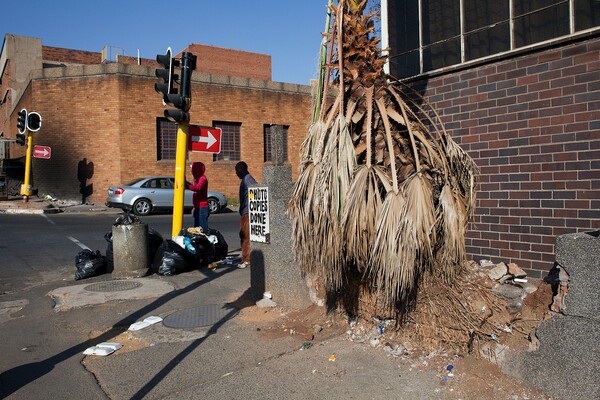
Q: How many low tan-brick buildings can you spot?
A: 1